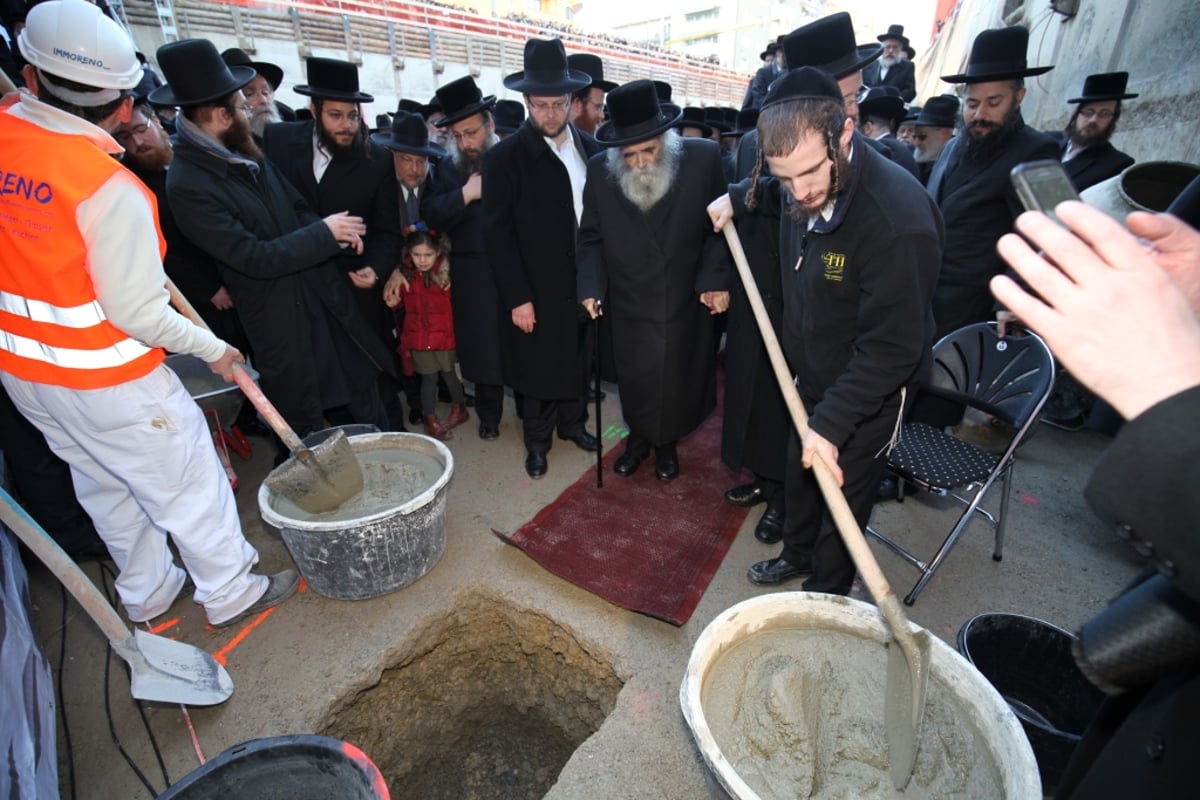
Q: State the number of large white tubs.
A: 2